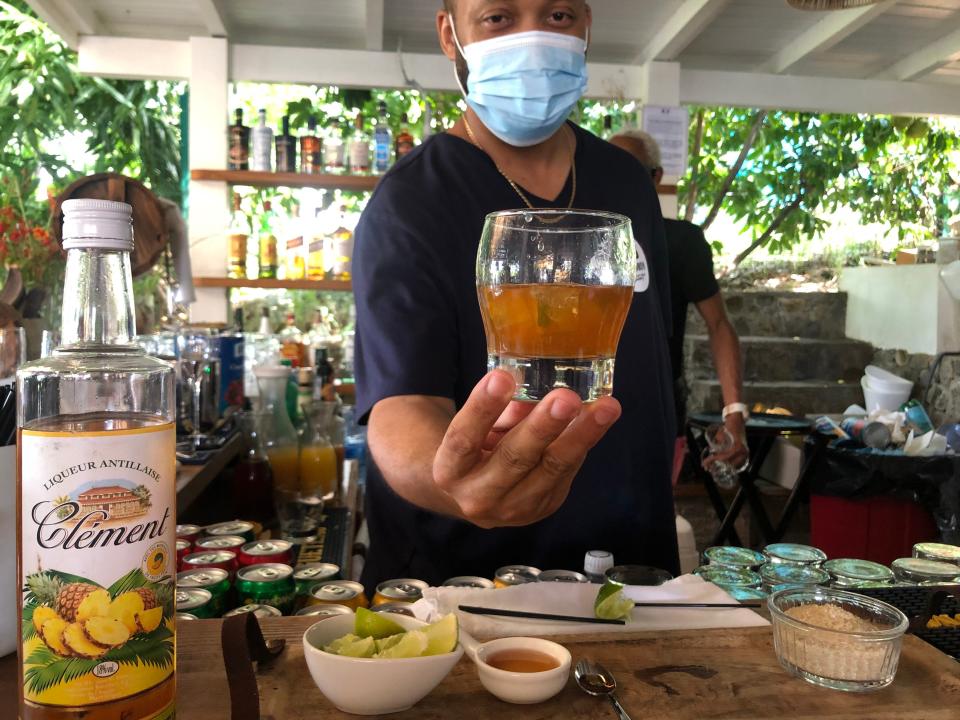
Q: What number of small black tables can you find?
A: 1